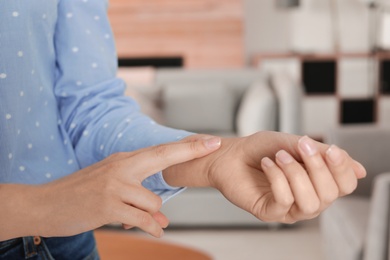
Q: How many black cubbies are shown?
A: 3